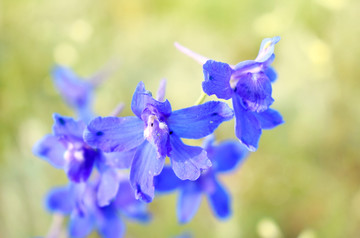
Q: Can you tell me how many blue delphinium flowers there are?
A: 6